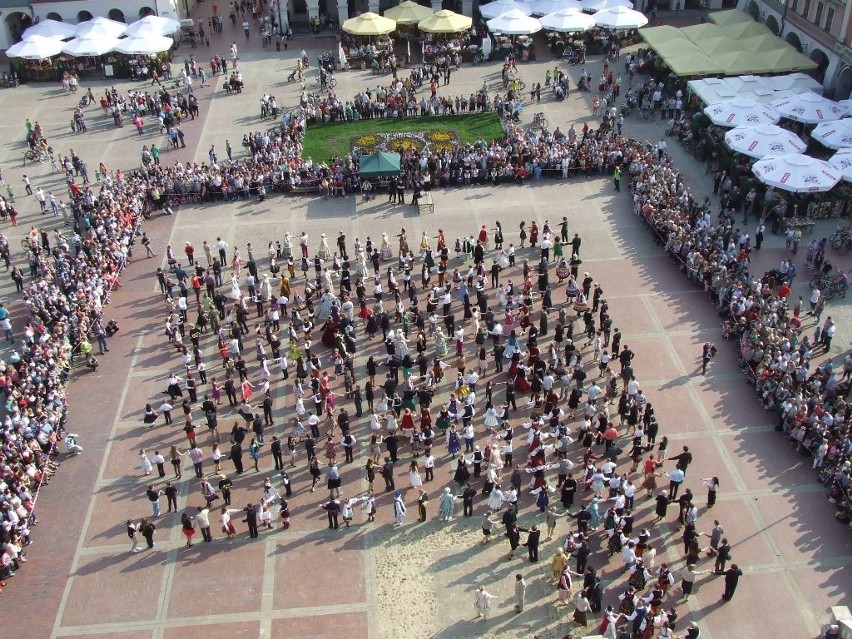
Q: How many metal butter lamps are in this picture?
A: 0